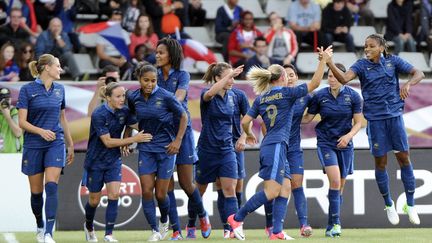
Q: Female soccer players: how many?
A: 10